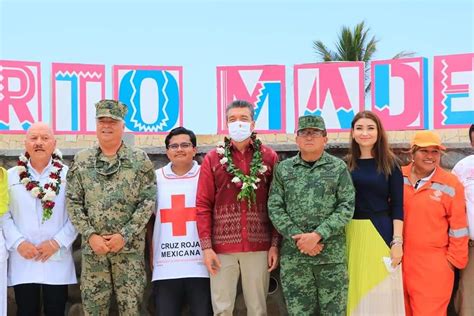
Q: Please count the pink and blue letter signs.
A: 7